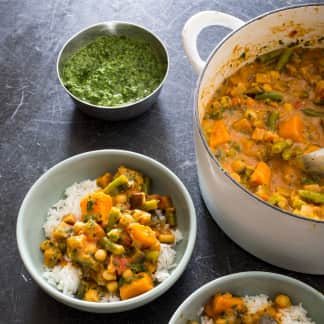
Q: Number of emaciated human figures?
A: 0